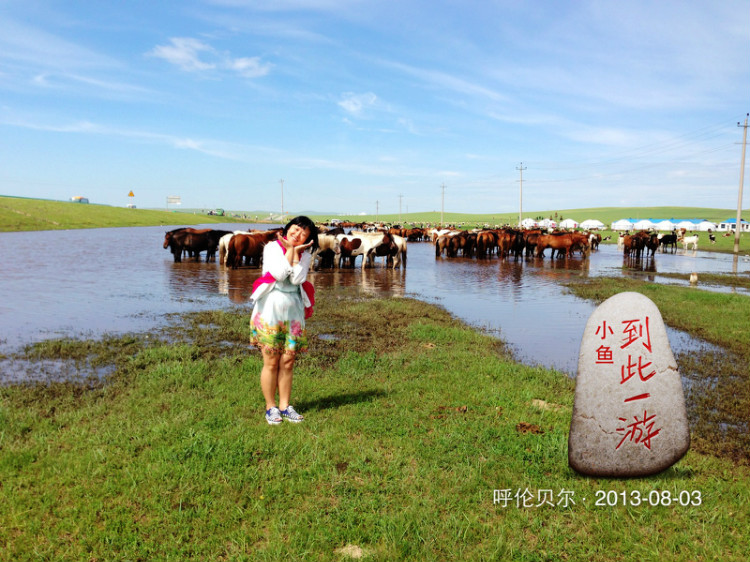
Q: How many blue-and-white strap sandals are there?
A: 2